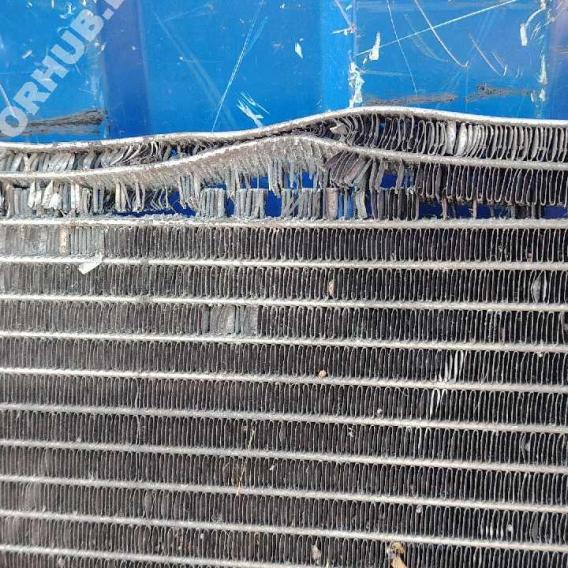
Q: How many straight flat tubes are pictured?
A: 10